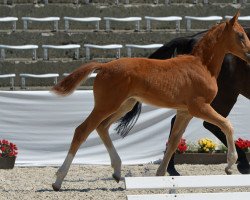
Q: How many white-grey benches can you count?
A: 14